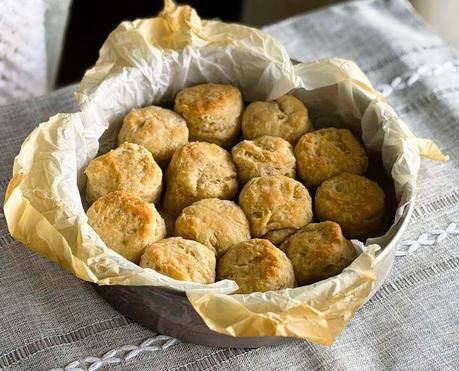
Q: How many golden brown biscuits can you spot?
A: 14